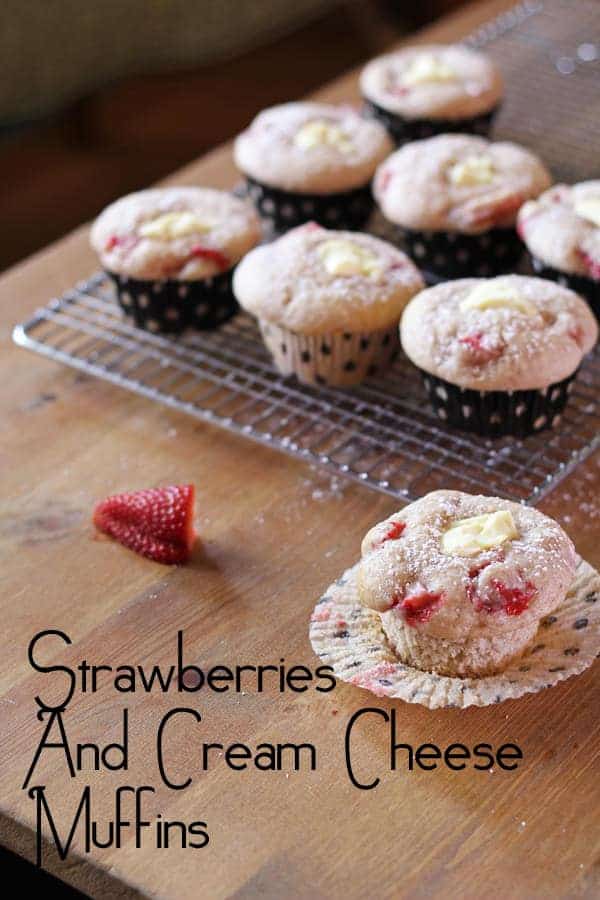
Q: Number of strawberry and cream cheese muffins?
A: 8